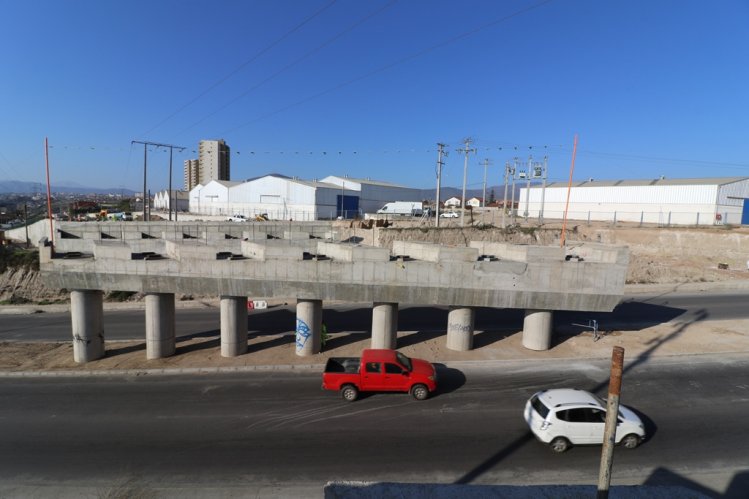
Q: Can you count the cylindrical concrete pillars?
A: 7